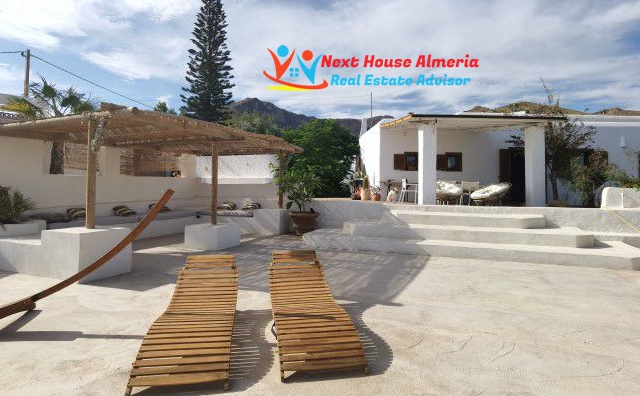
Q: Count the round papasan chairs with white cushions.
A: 2